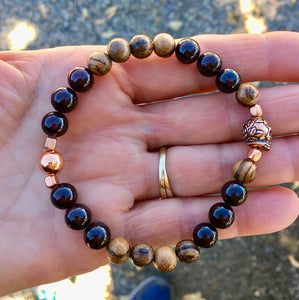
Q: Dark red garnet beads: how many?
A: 12